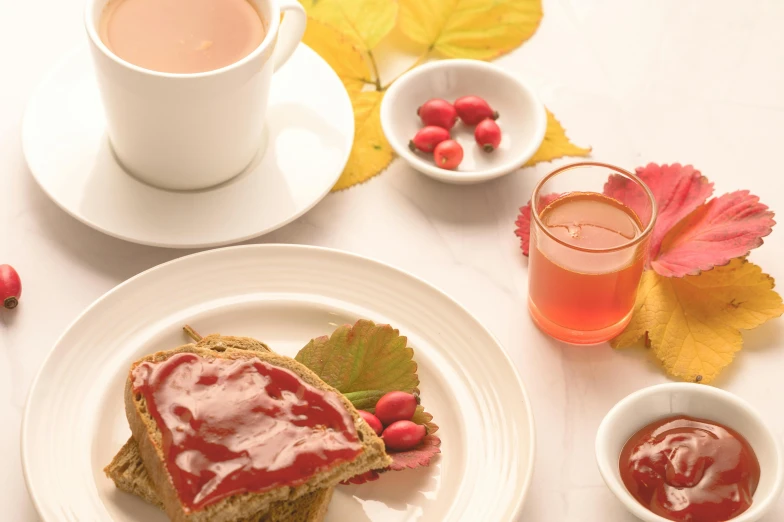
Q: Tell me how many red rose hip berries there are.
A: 9